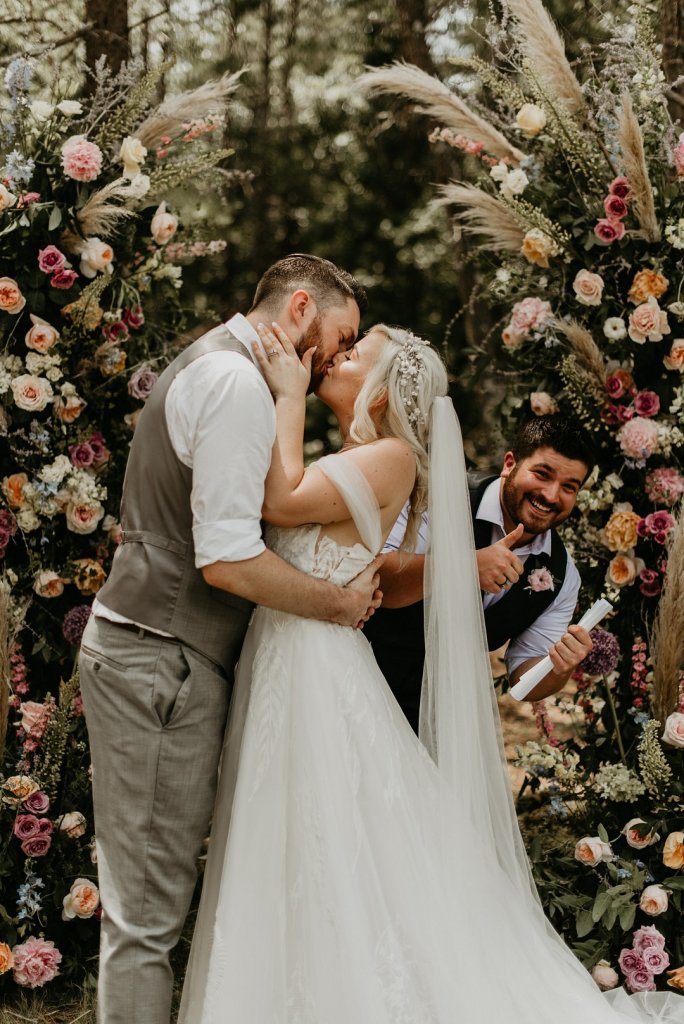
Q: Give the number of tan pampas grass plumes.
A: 9